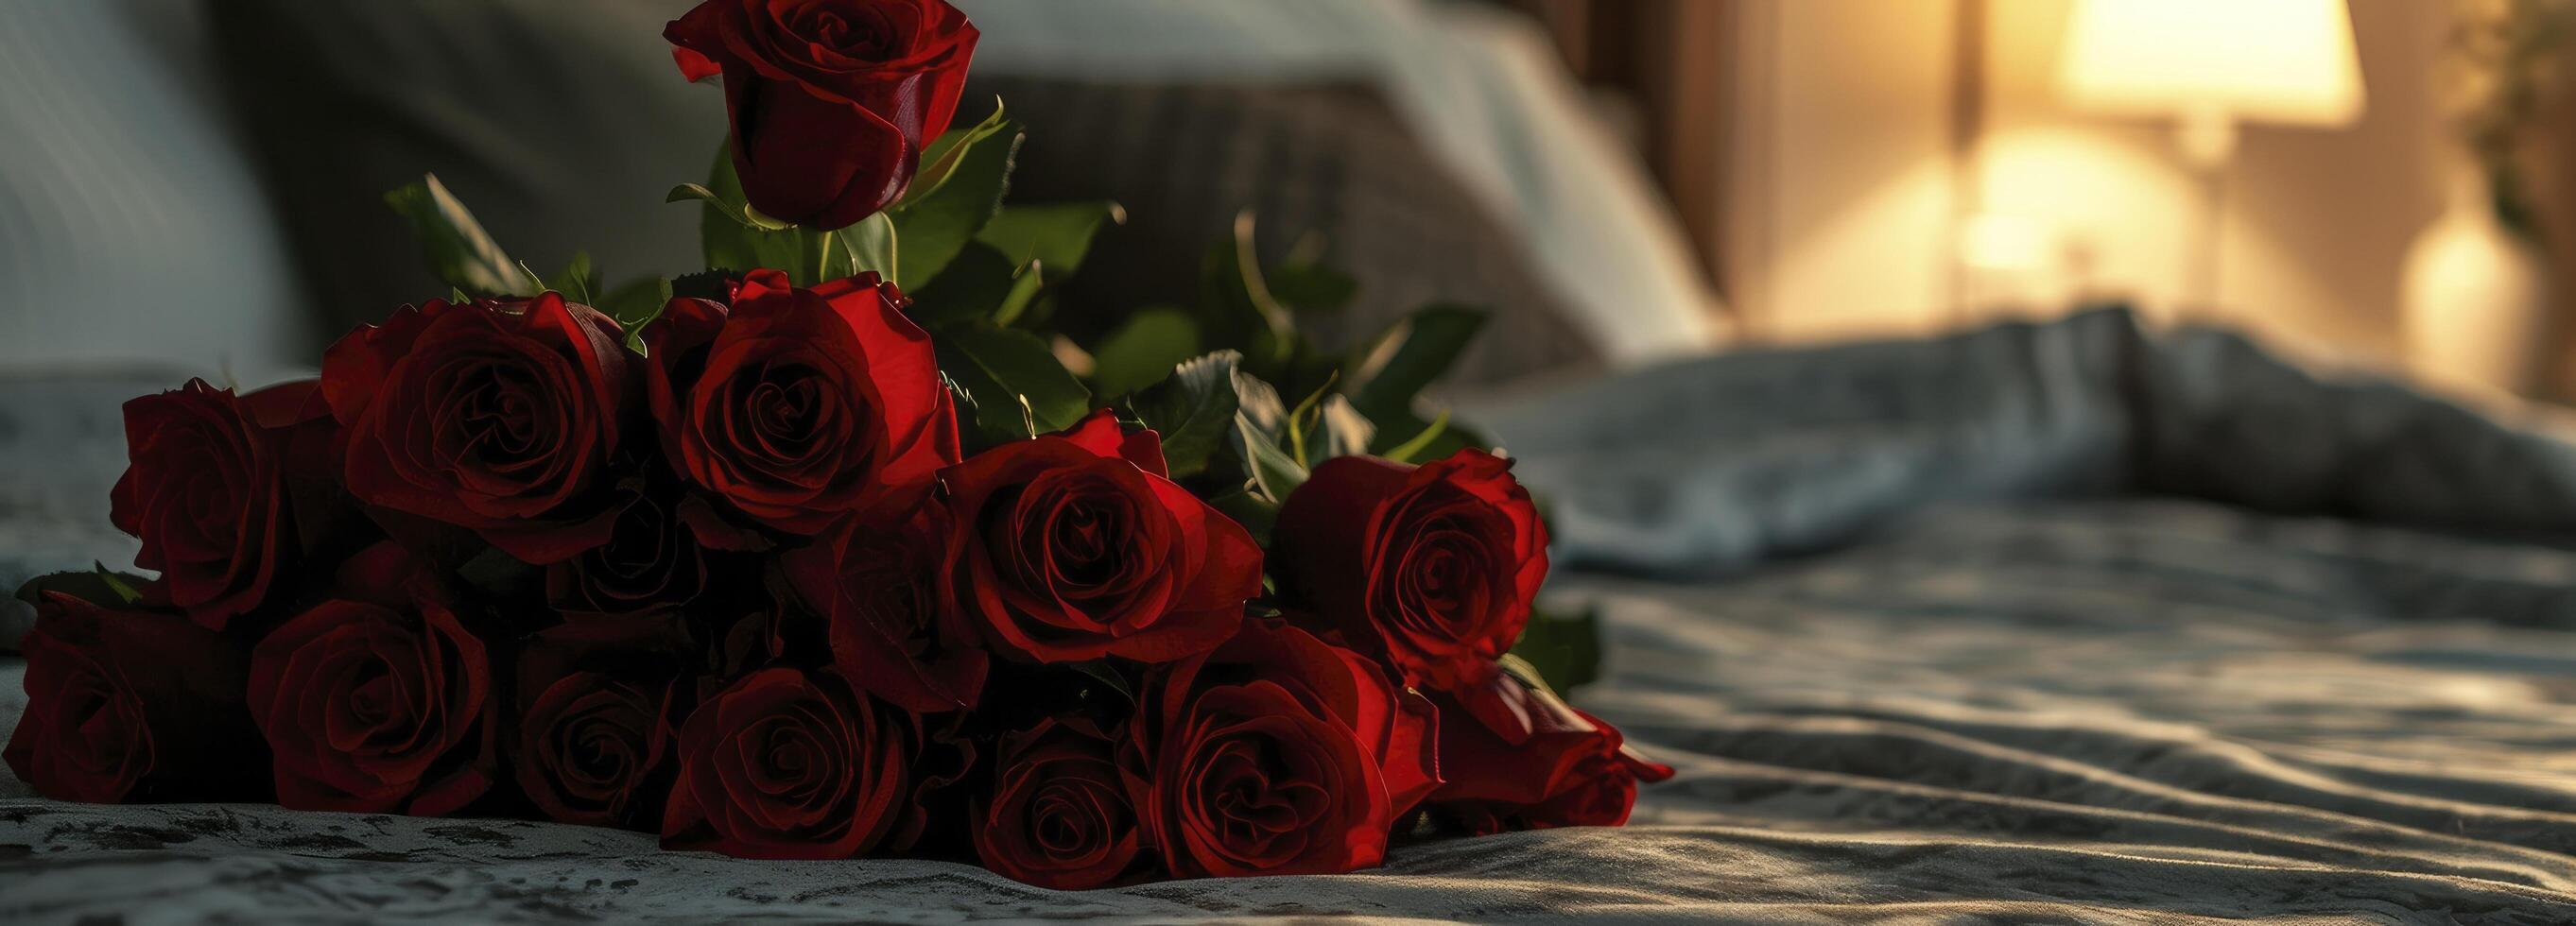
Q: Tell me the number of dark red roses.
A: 15